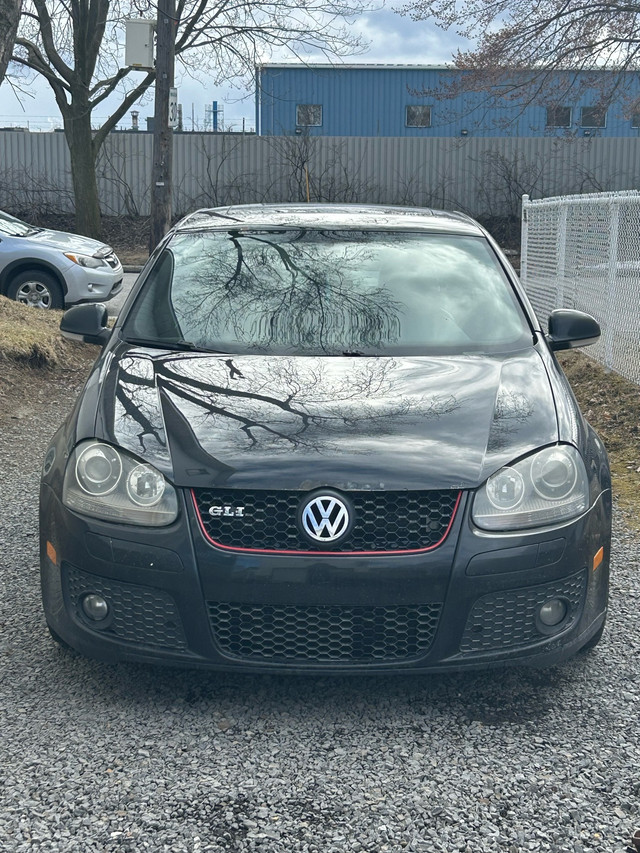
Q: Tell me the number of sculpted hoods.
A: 1